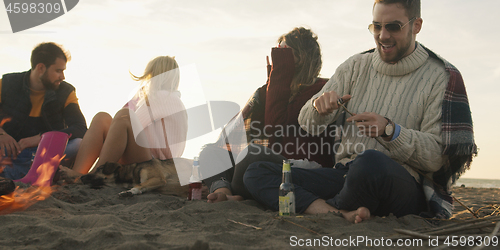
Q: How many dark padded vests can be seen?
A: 1